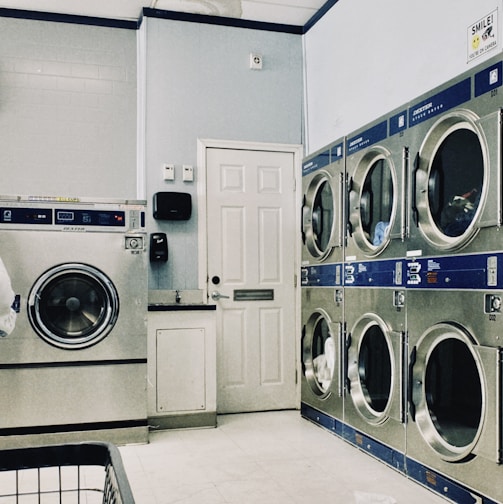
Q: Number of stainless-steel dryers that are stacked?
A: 6